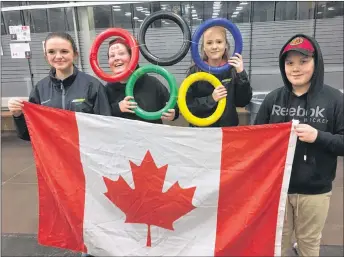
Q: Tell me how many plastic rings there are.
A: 5